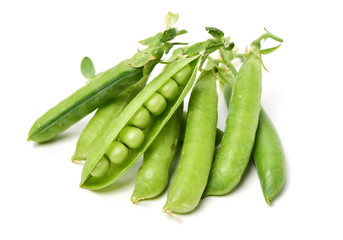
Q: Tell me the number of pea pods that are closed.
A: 6